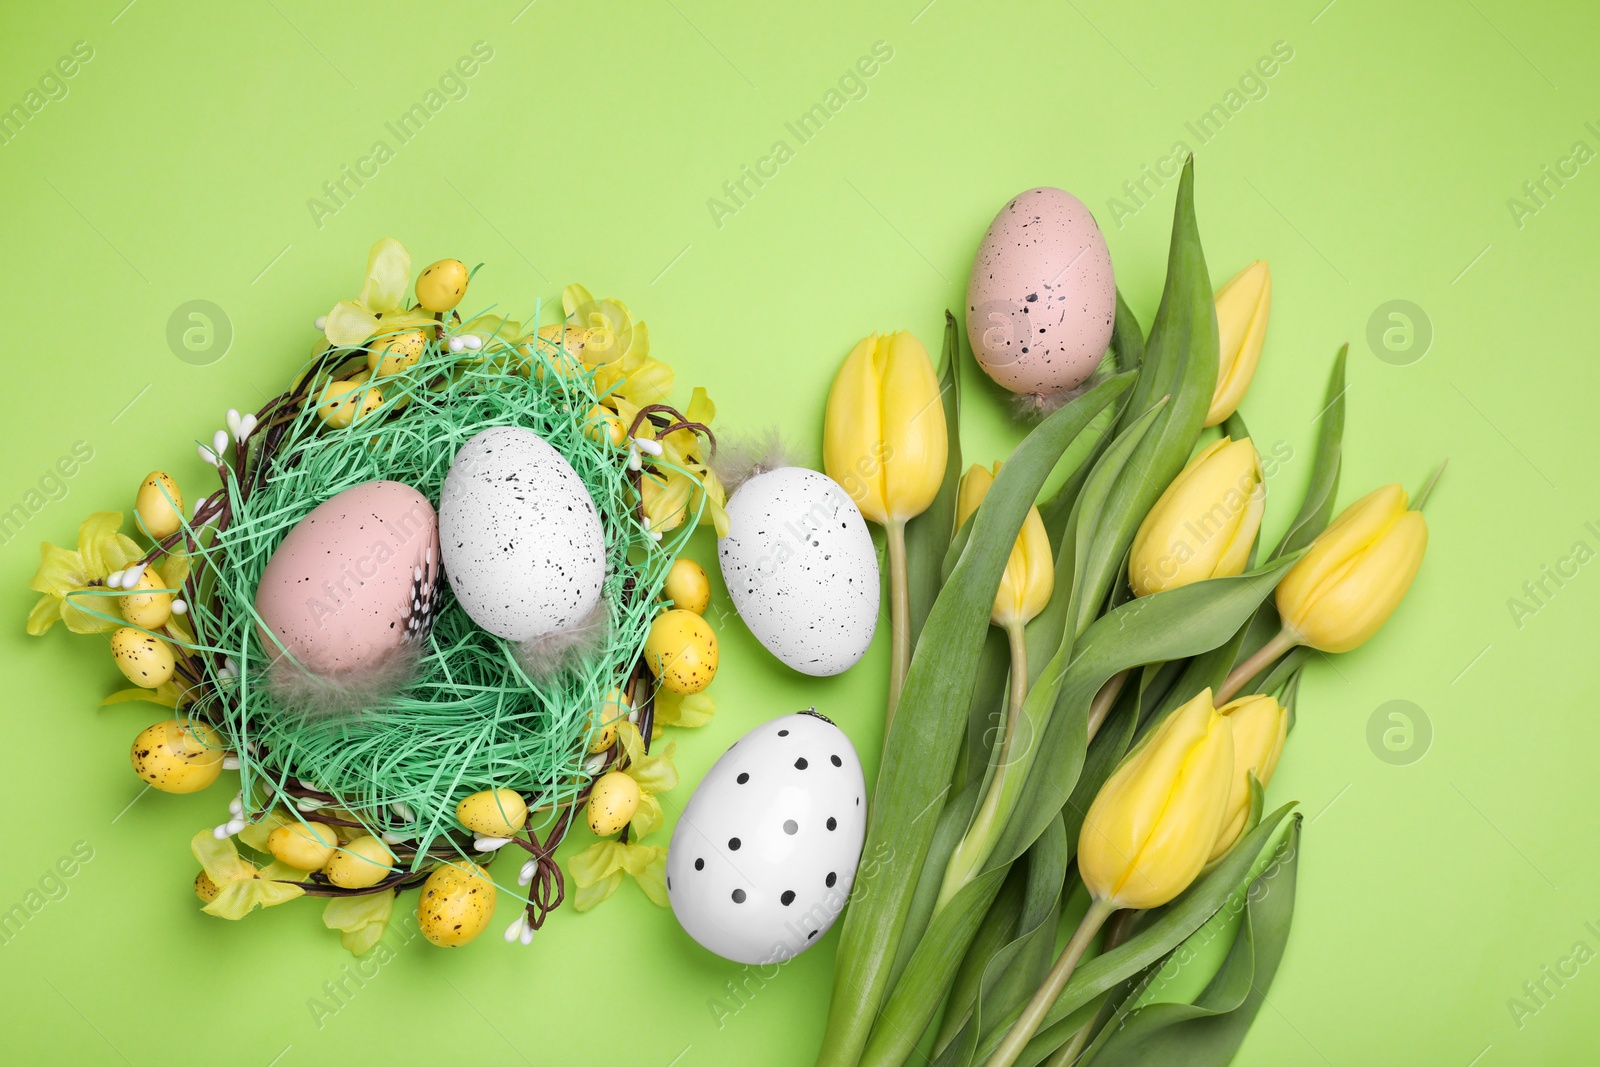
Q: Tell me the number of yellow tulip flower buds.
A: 7